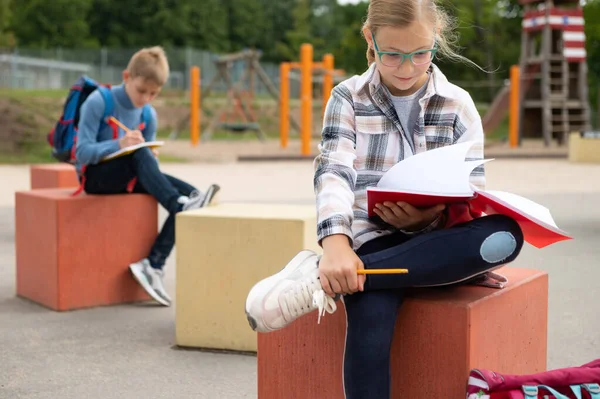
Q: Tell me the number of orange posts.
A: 5